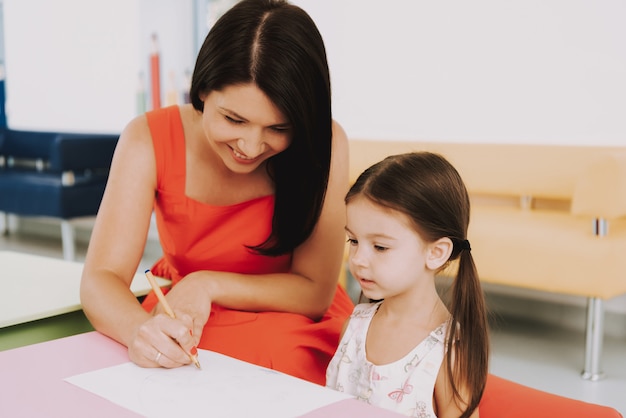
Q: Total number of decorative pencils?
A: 4